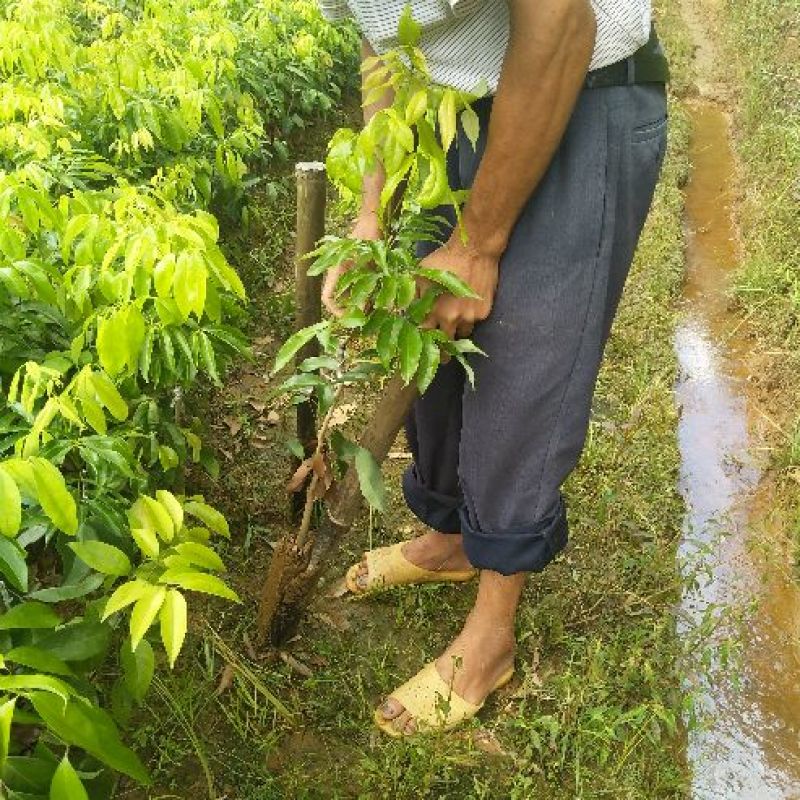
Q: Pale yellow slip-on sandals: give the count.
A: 2